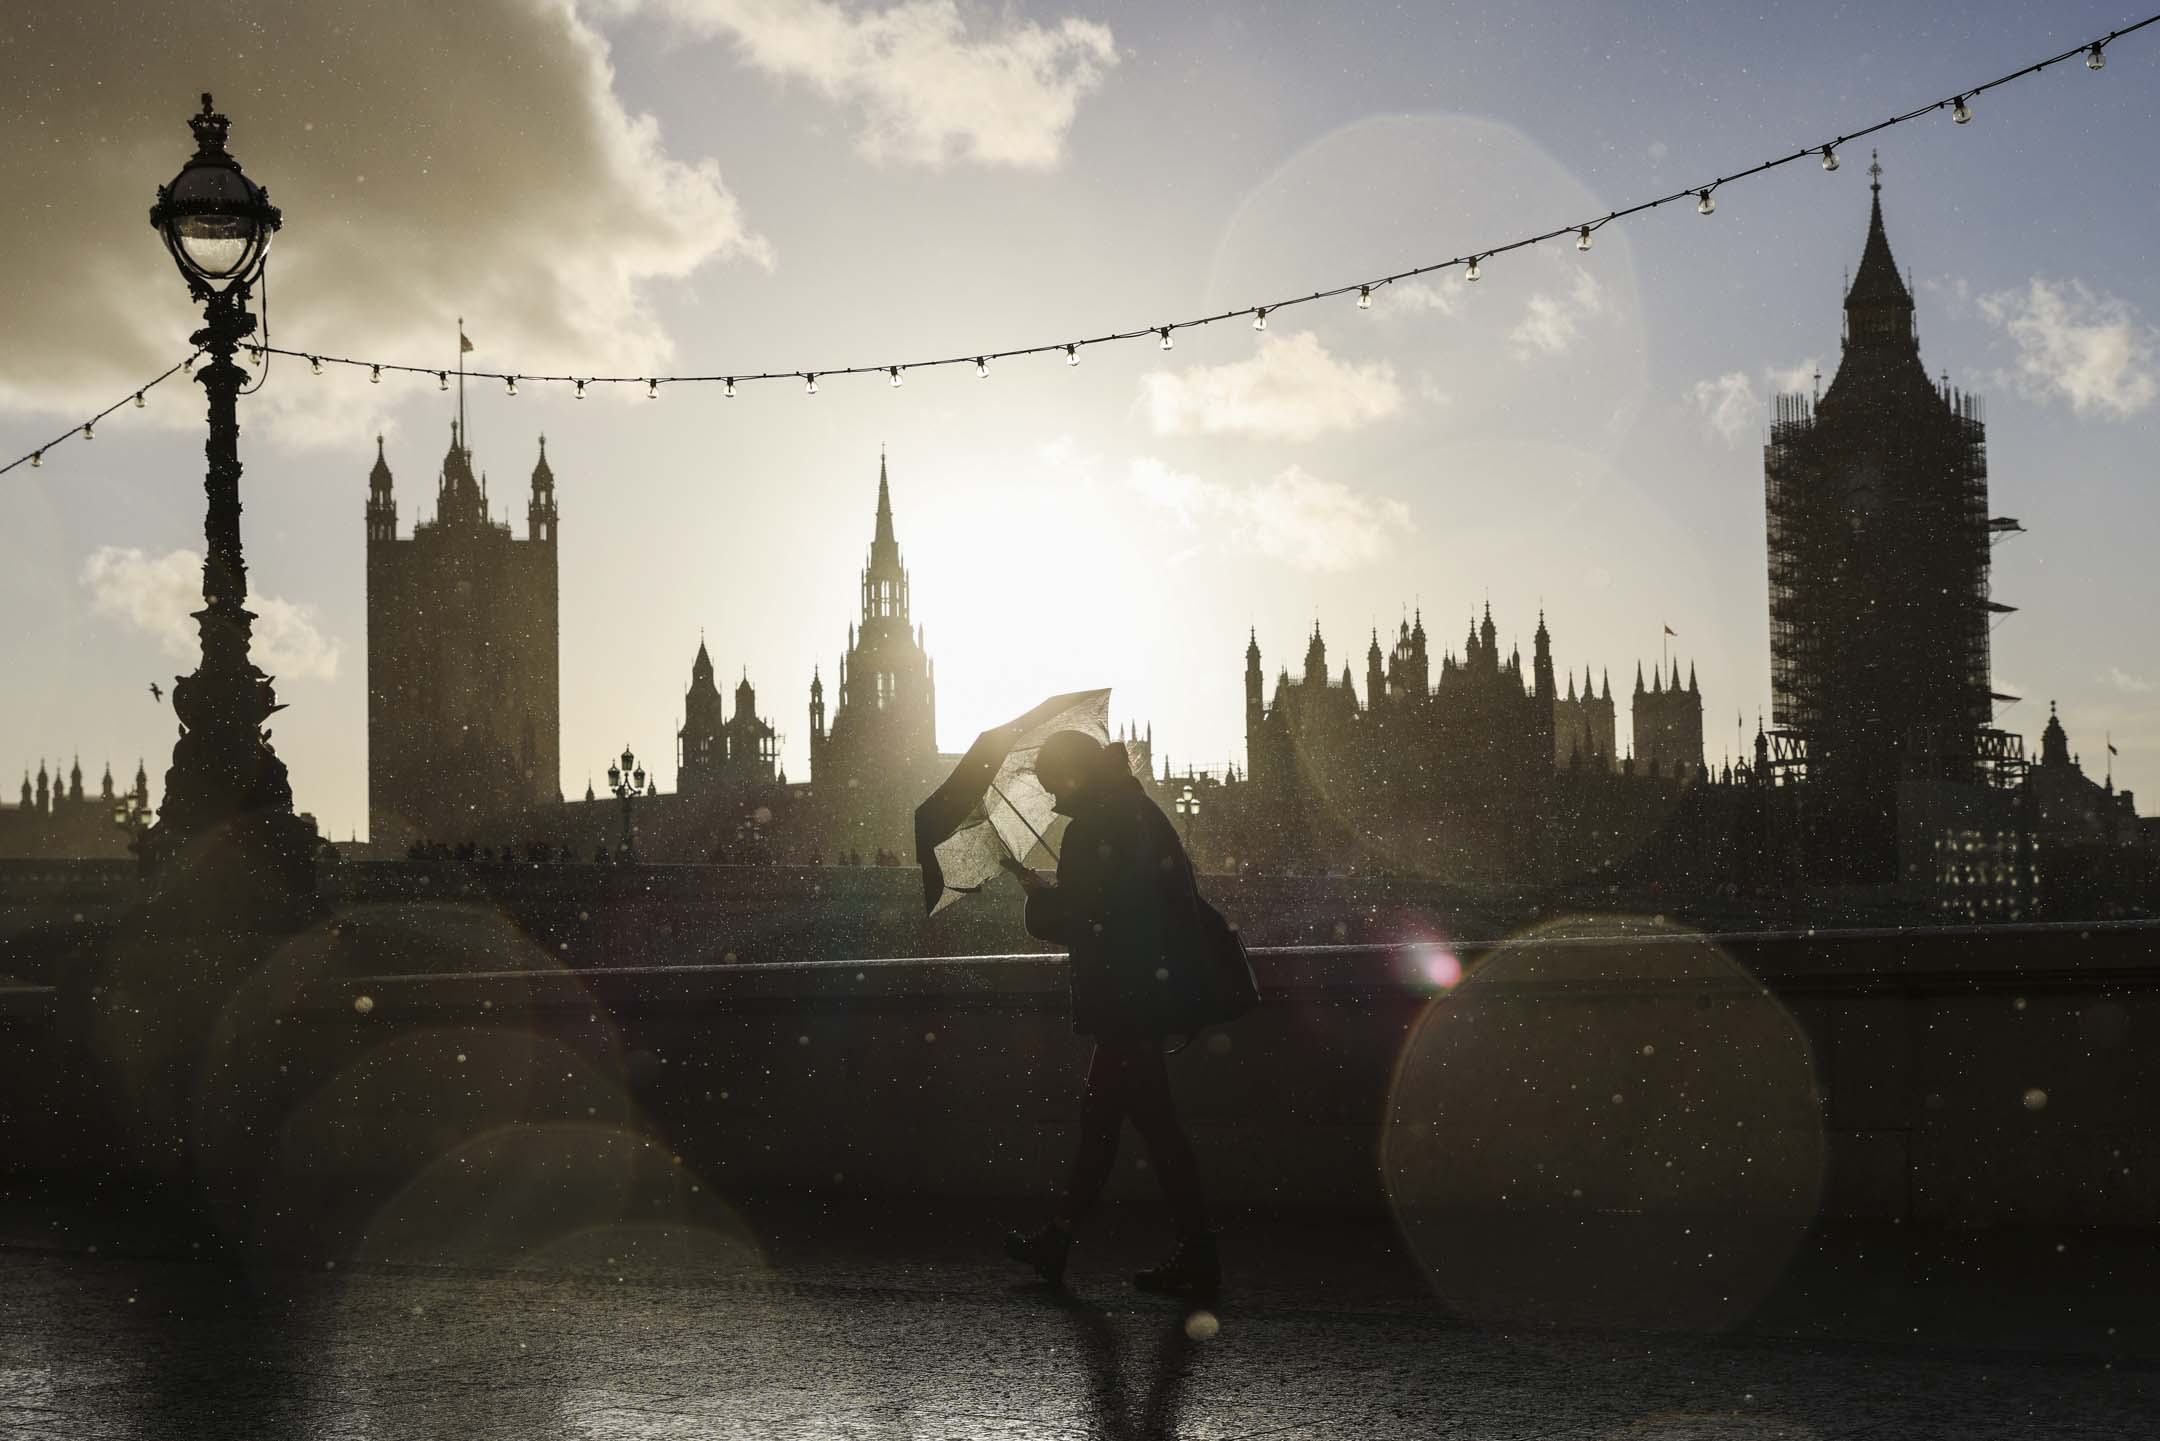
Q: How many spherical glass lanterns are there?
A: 1